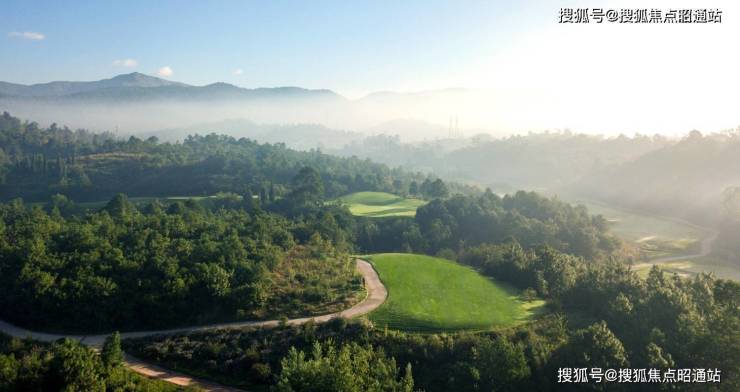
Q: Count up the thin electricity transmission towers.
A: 2